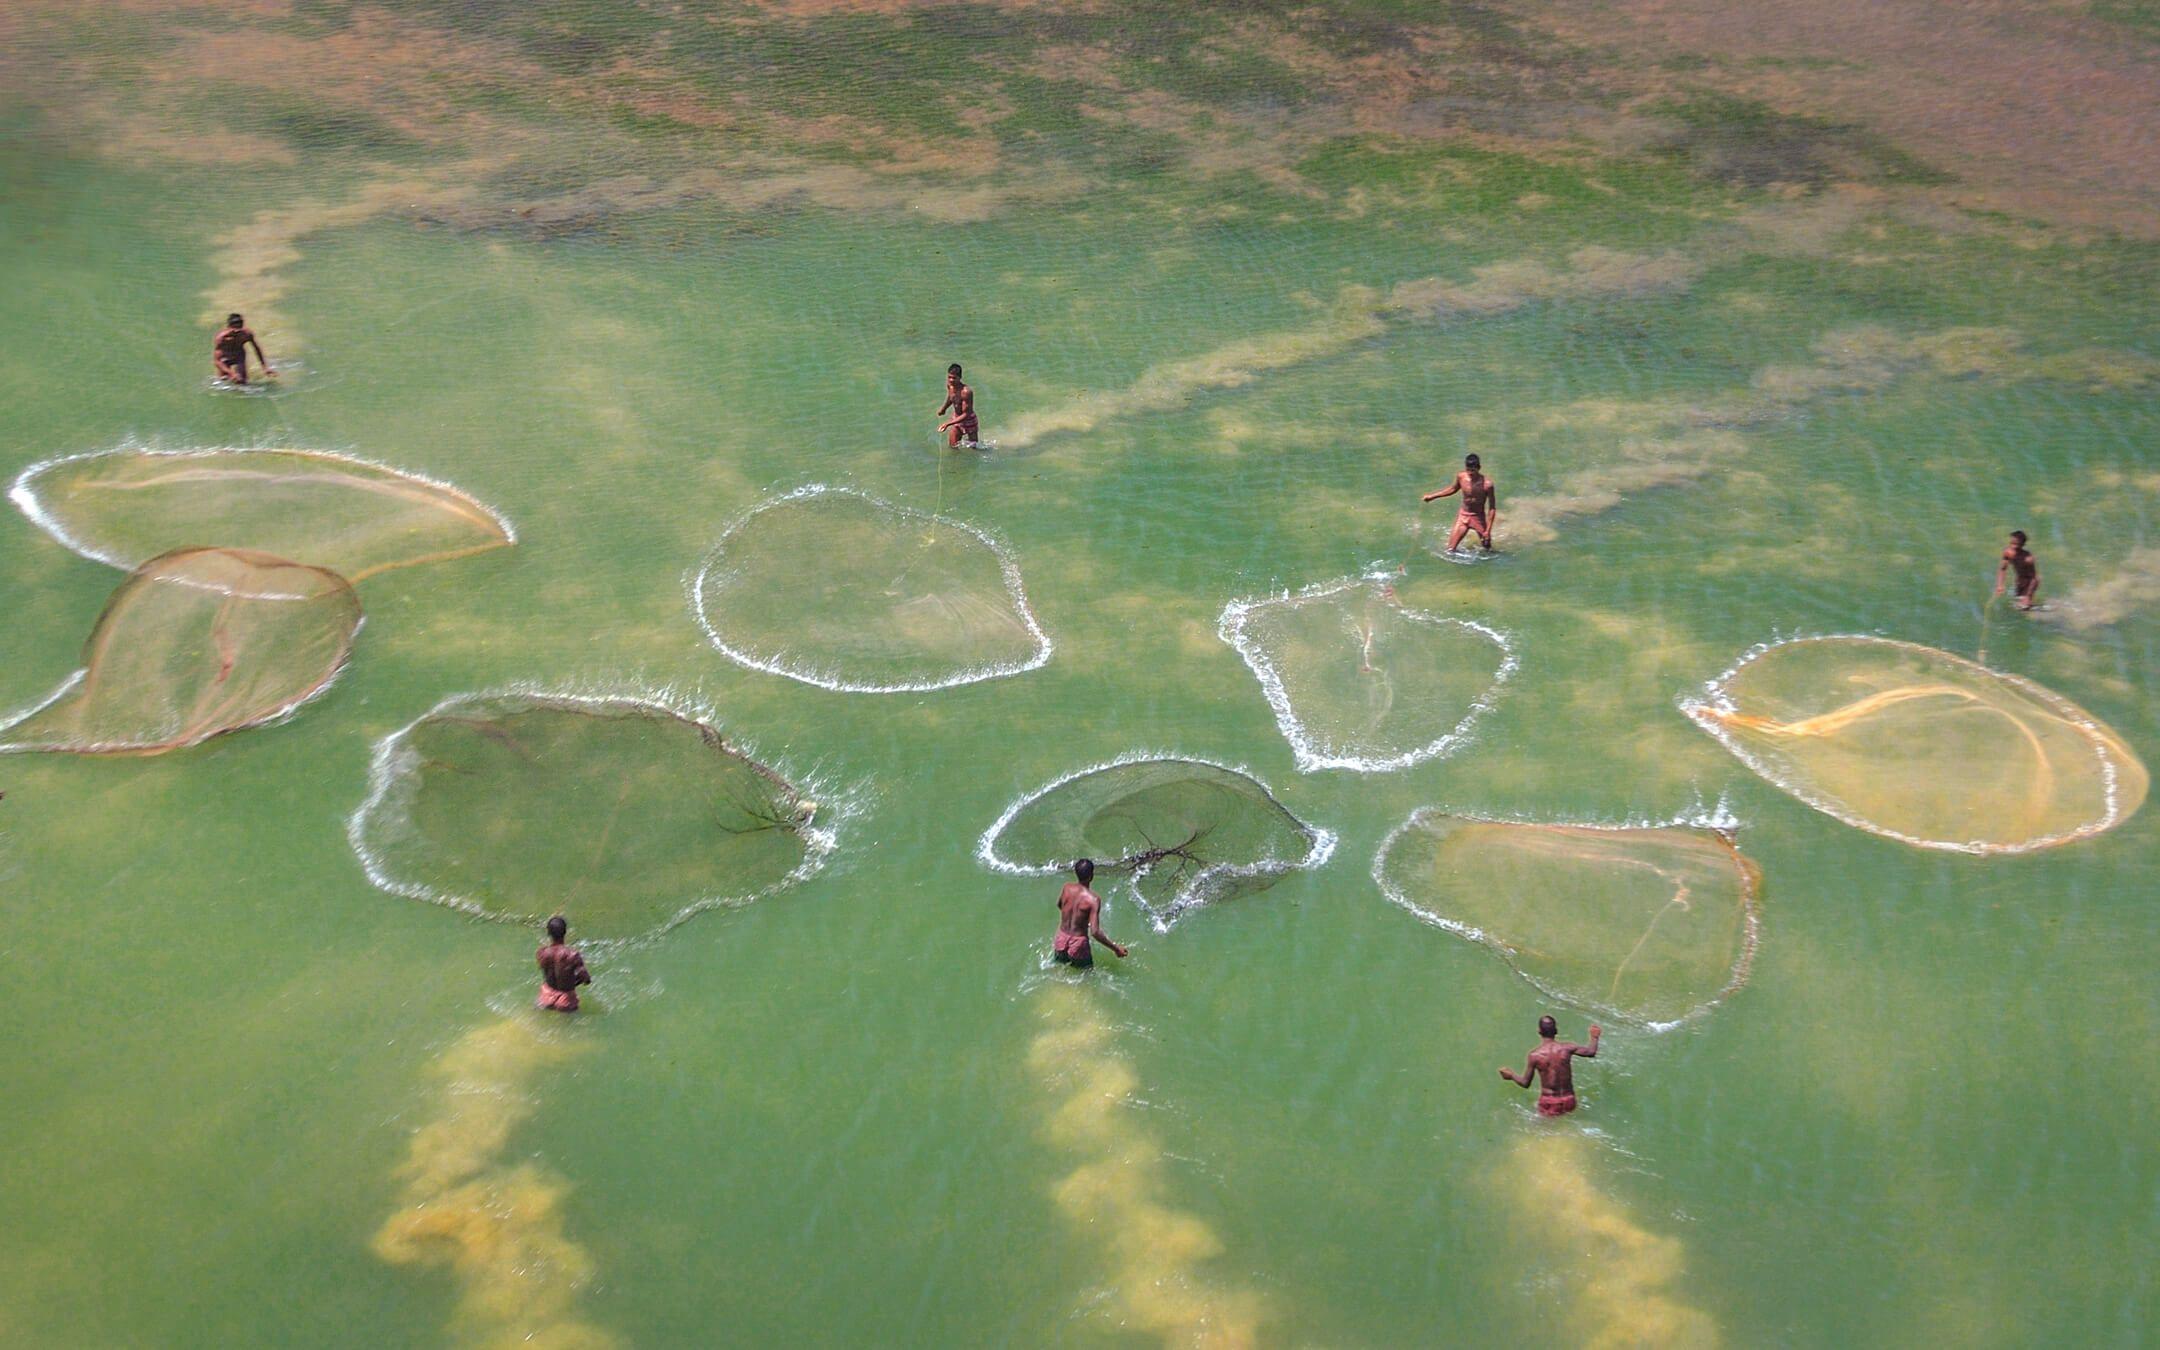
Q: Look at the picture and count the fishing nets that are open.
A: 8